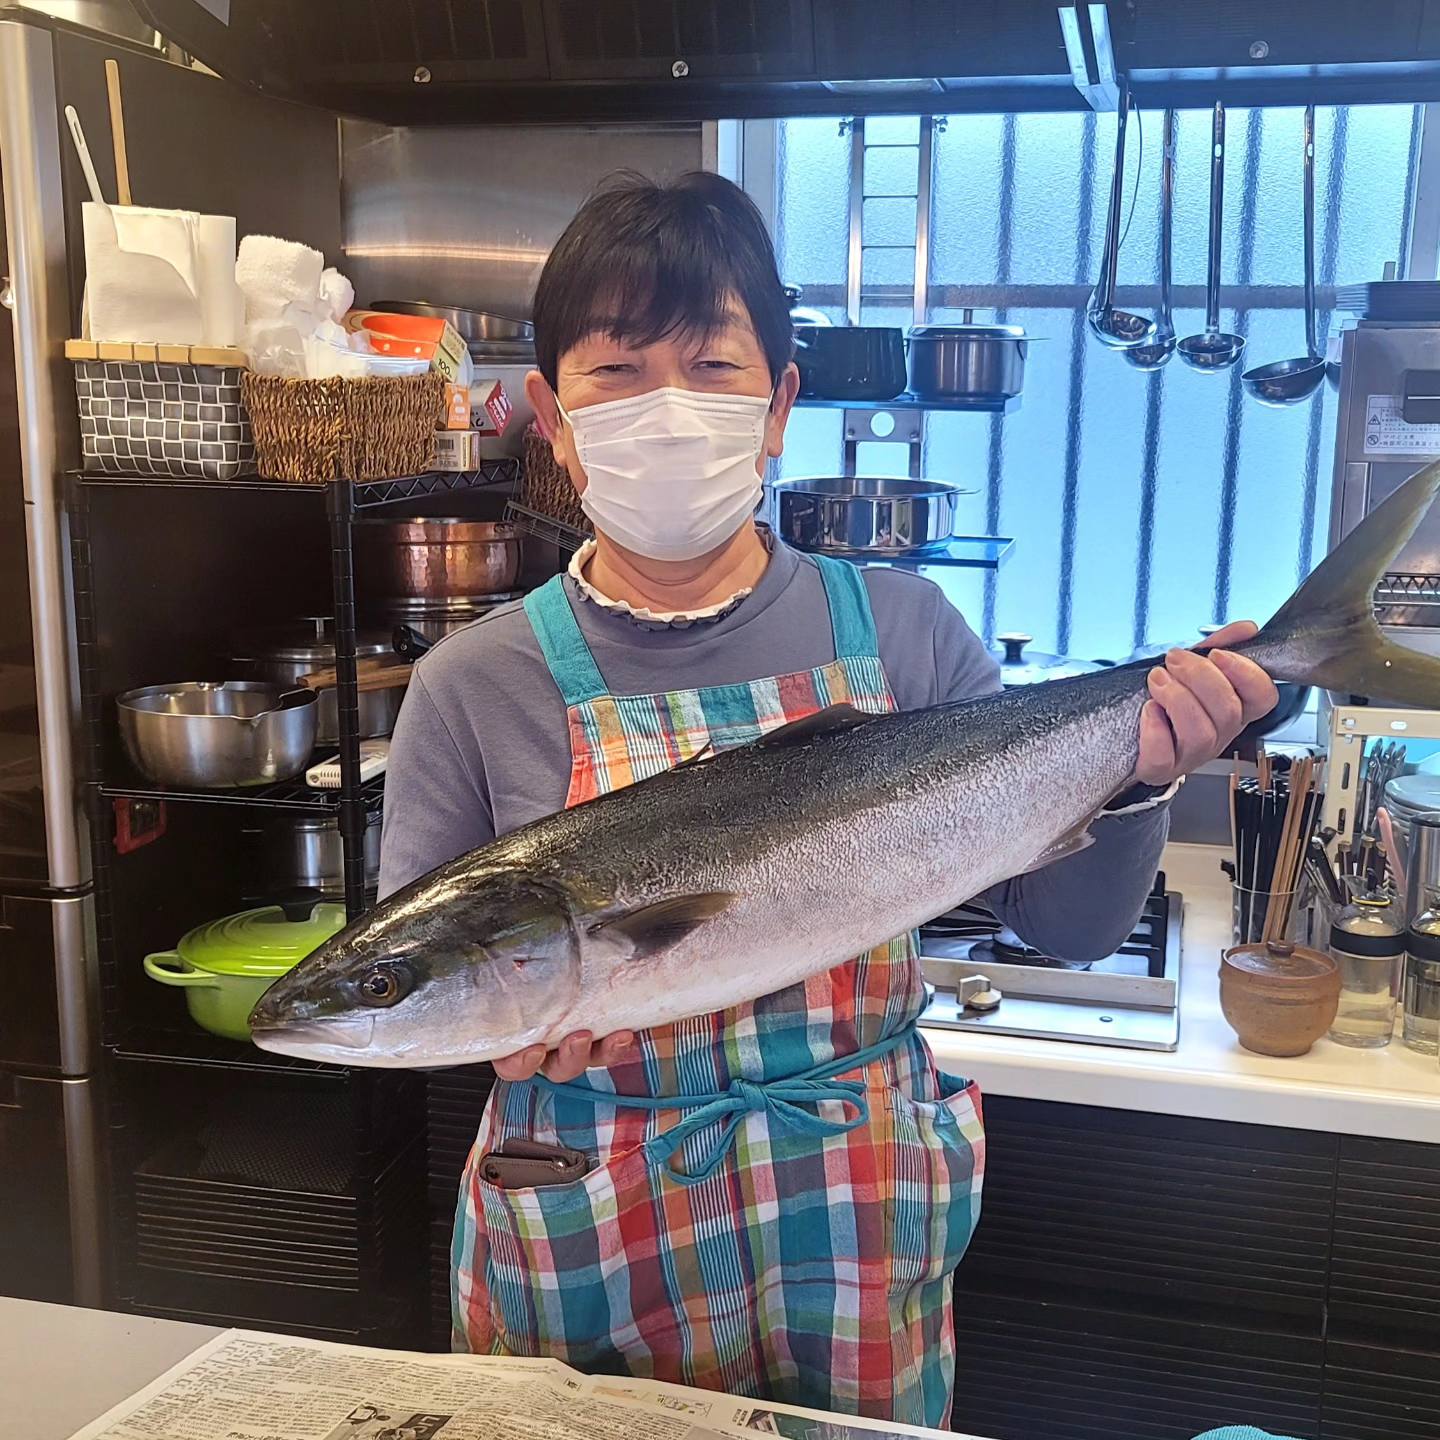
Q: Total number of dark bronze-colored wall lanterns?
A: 0